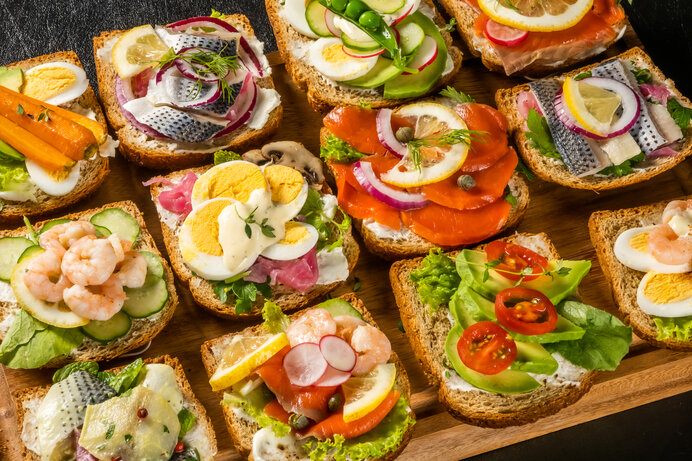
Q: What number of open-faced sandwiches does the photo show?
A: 12